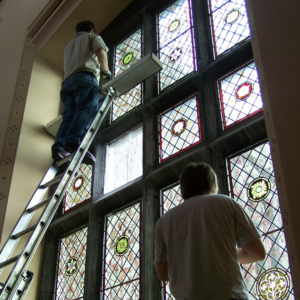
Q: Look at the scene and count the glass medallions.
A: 11